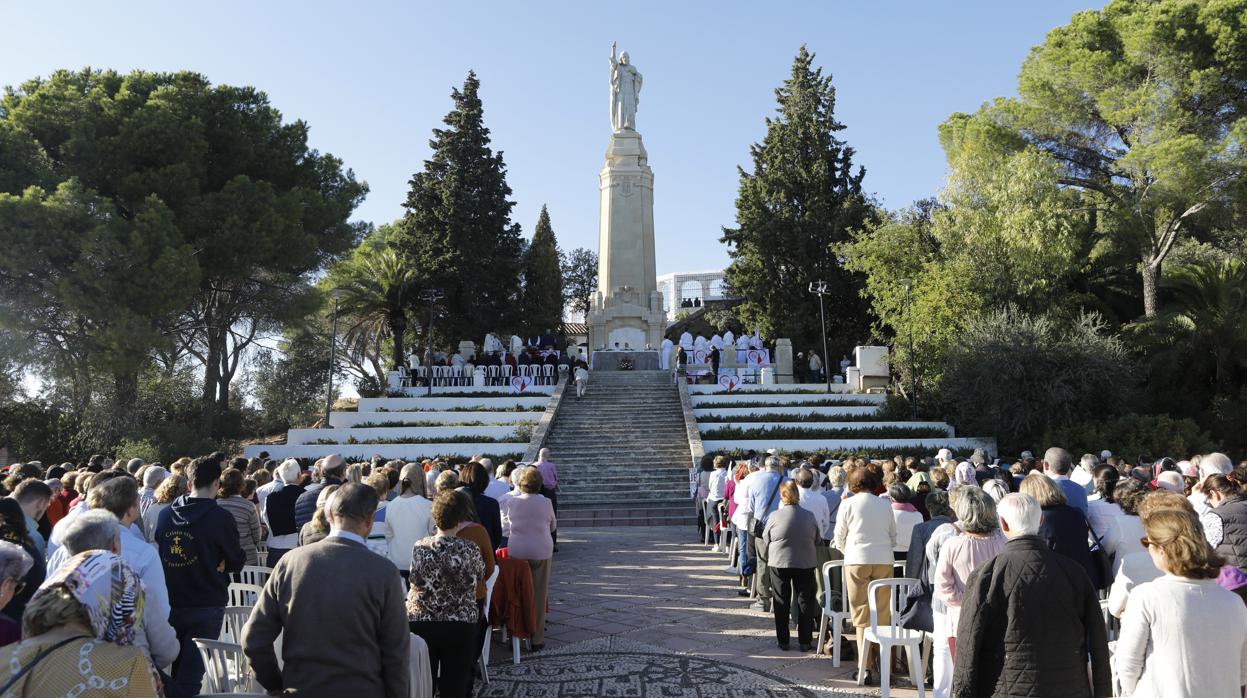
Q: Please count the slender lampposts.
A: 4